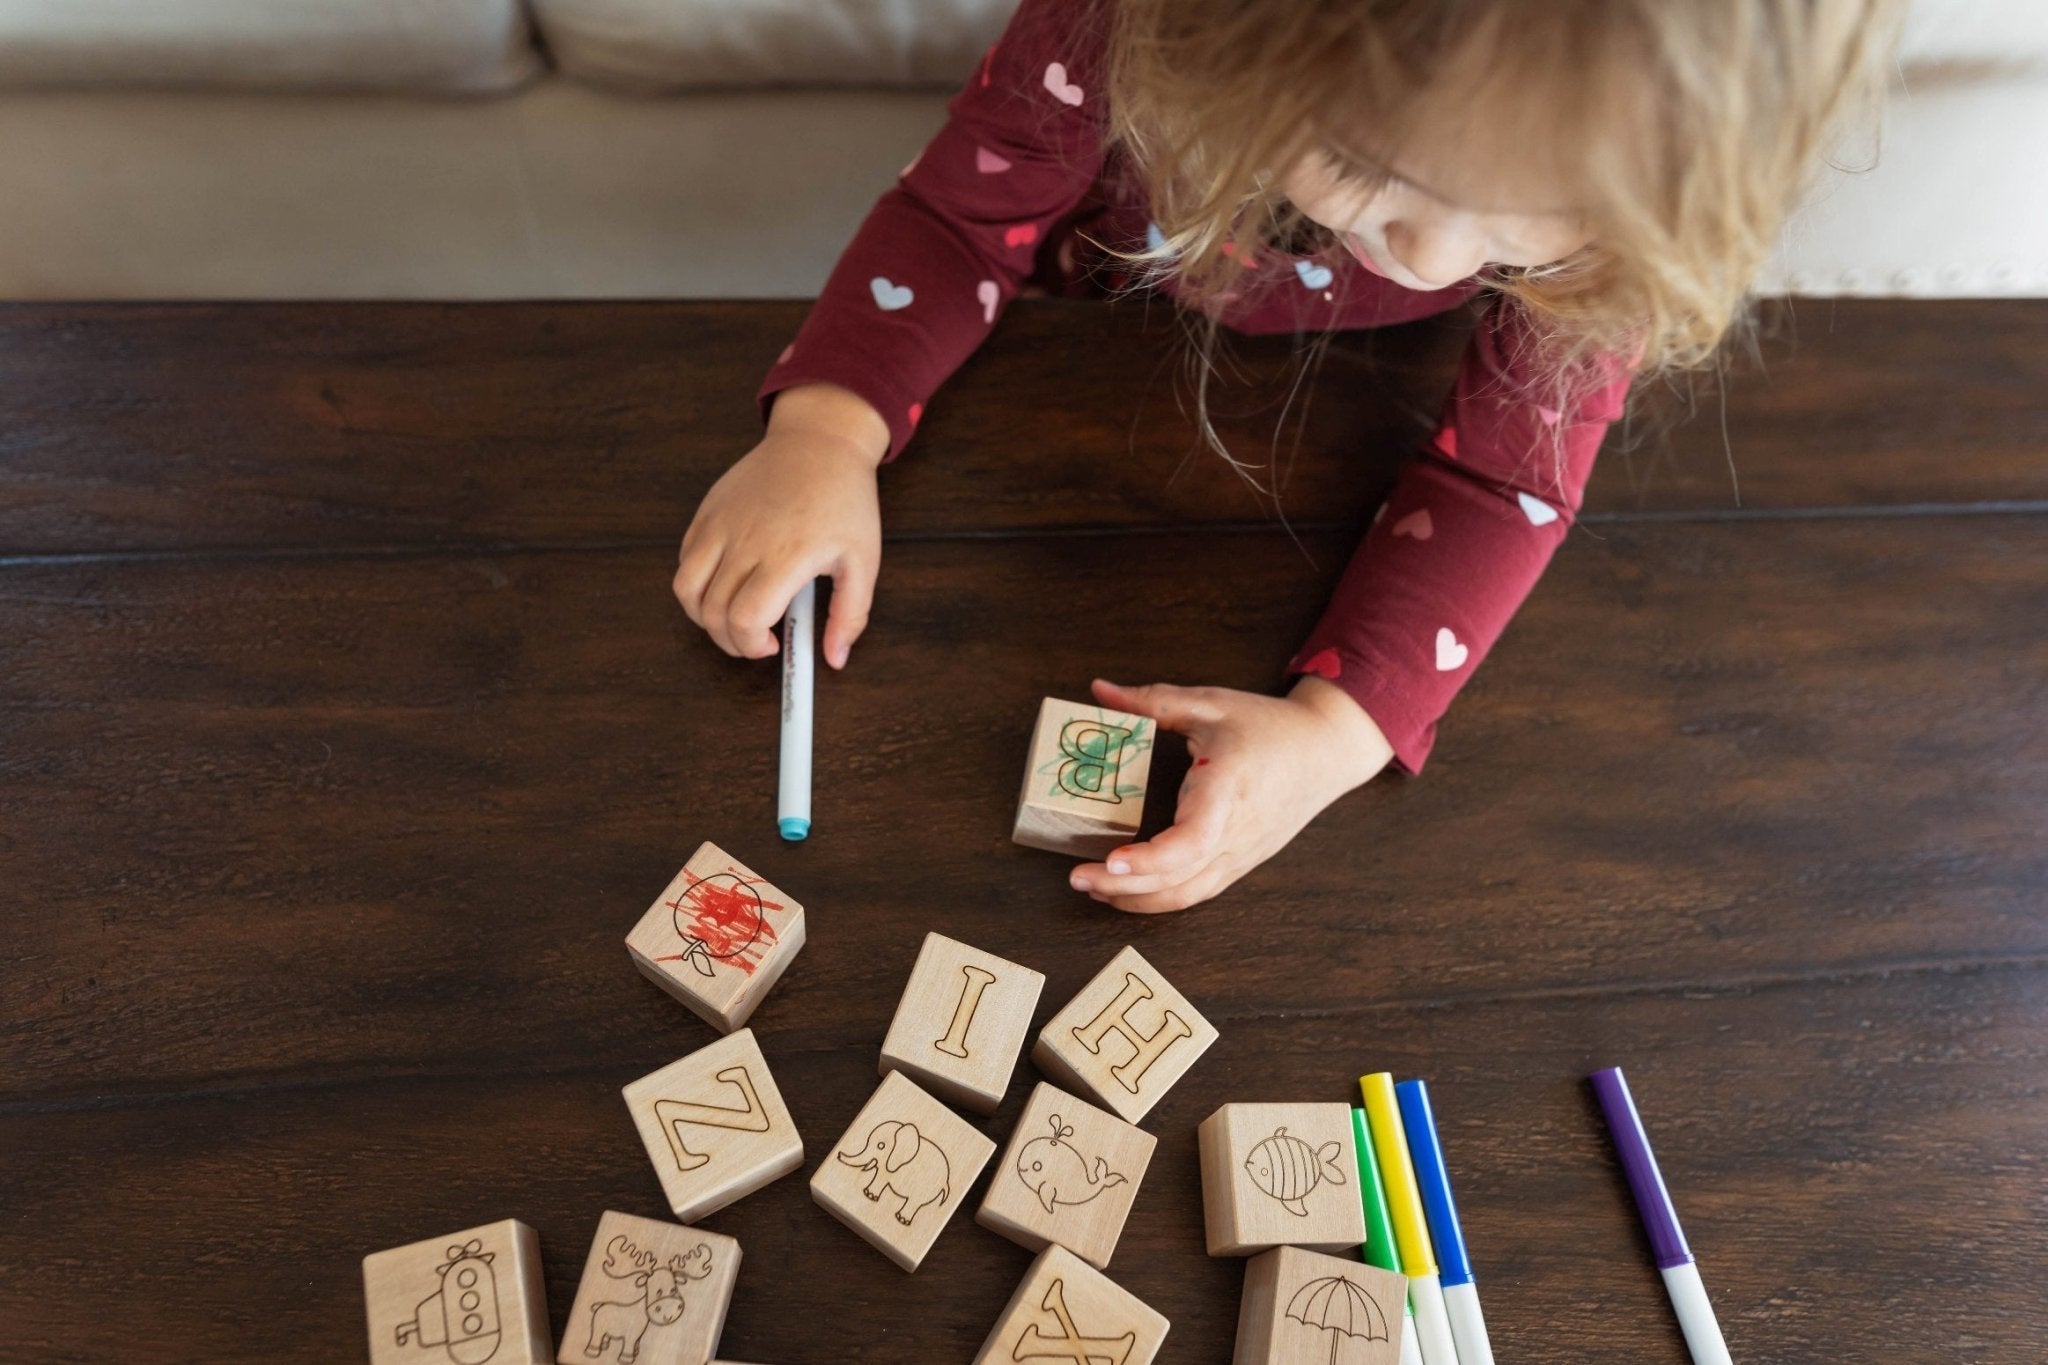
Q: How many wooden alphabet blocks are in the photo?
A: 12